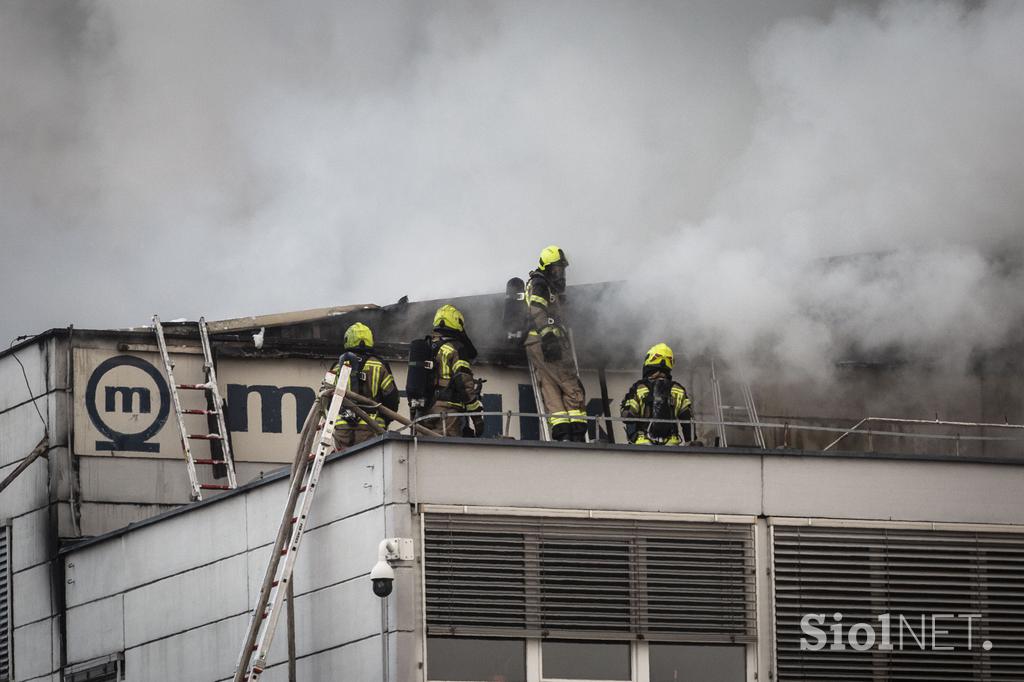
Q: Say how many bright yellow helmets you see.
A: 4